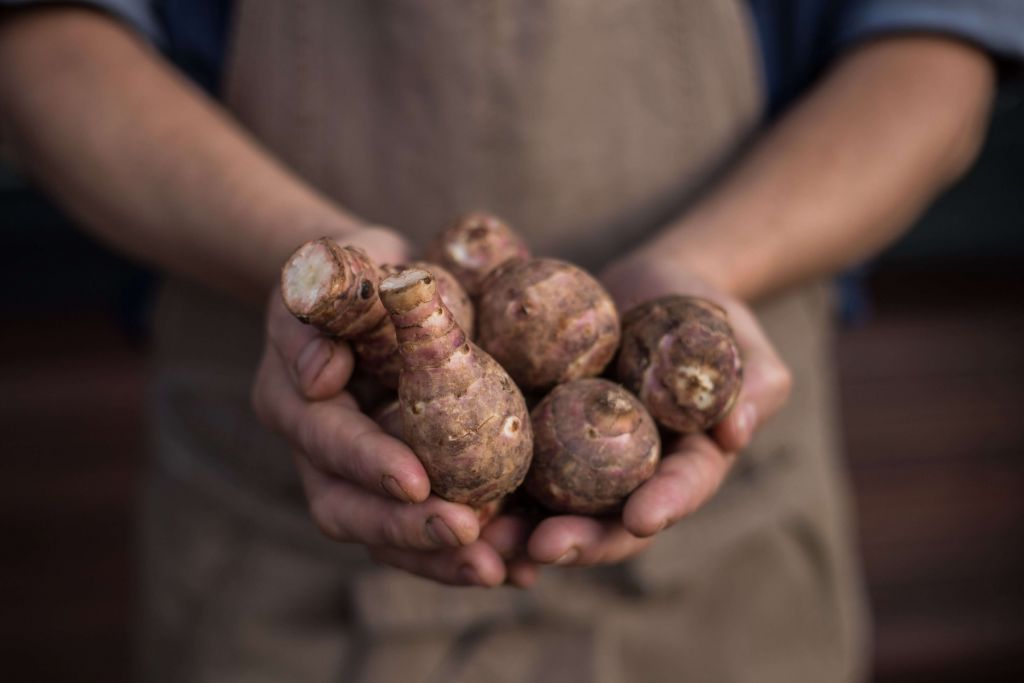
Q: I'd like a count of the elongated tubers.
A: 2